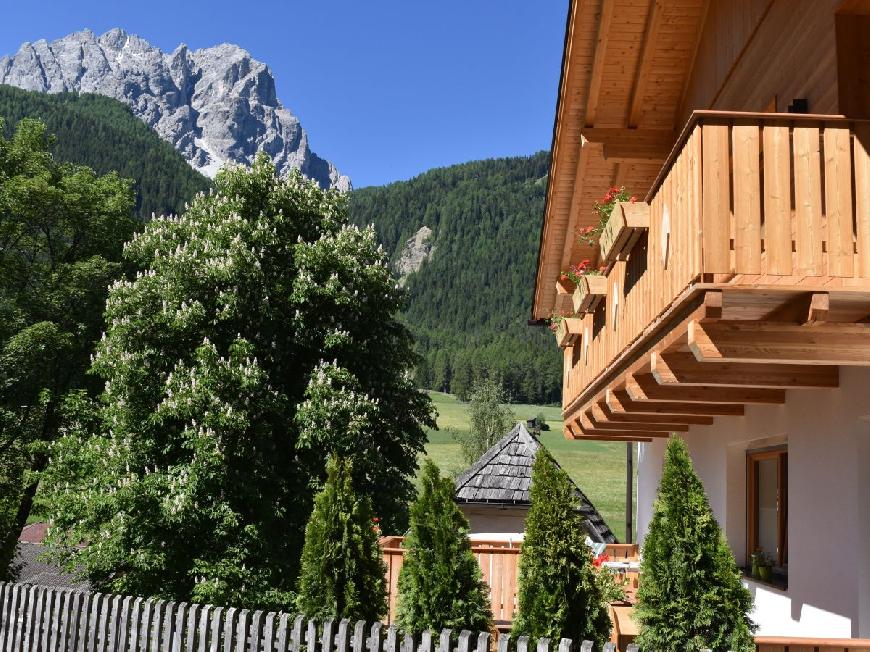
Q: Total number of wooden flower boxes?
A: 3